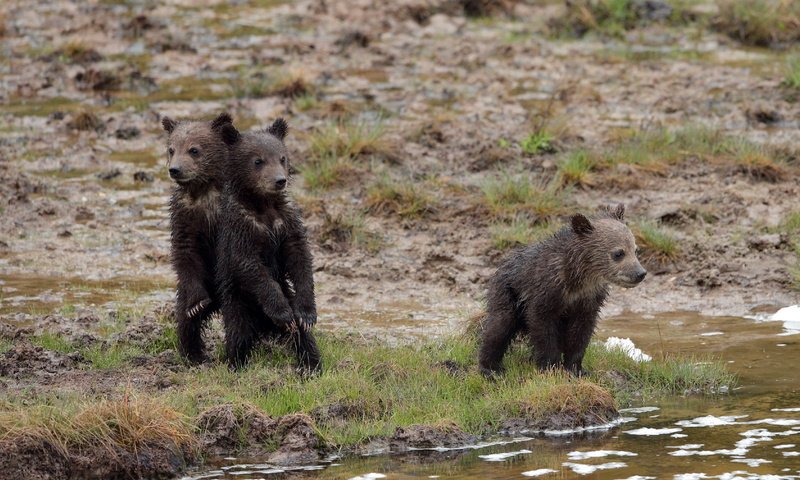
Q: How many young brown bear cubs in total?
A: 3